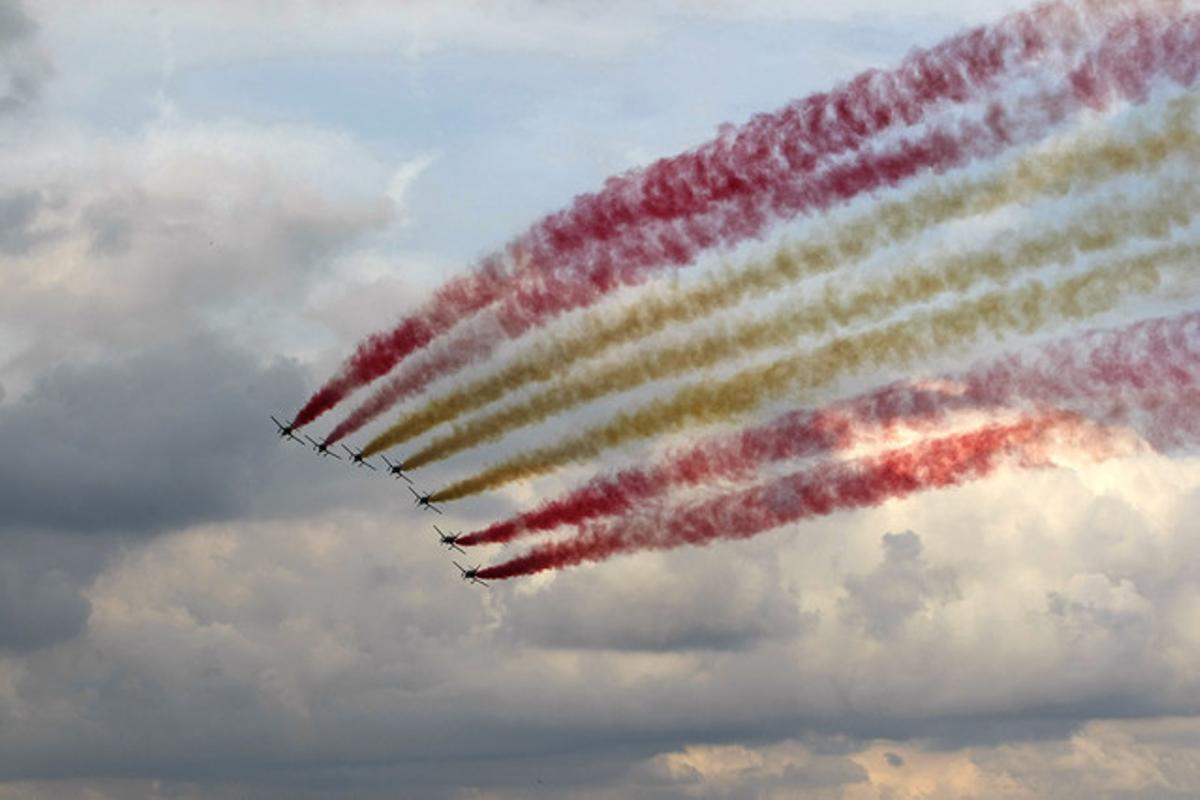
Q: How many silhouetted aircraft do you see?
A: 7